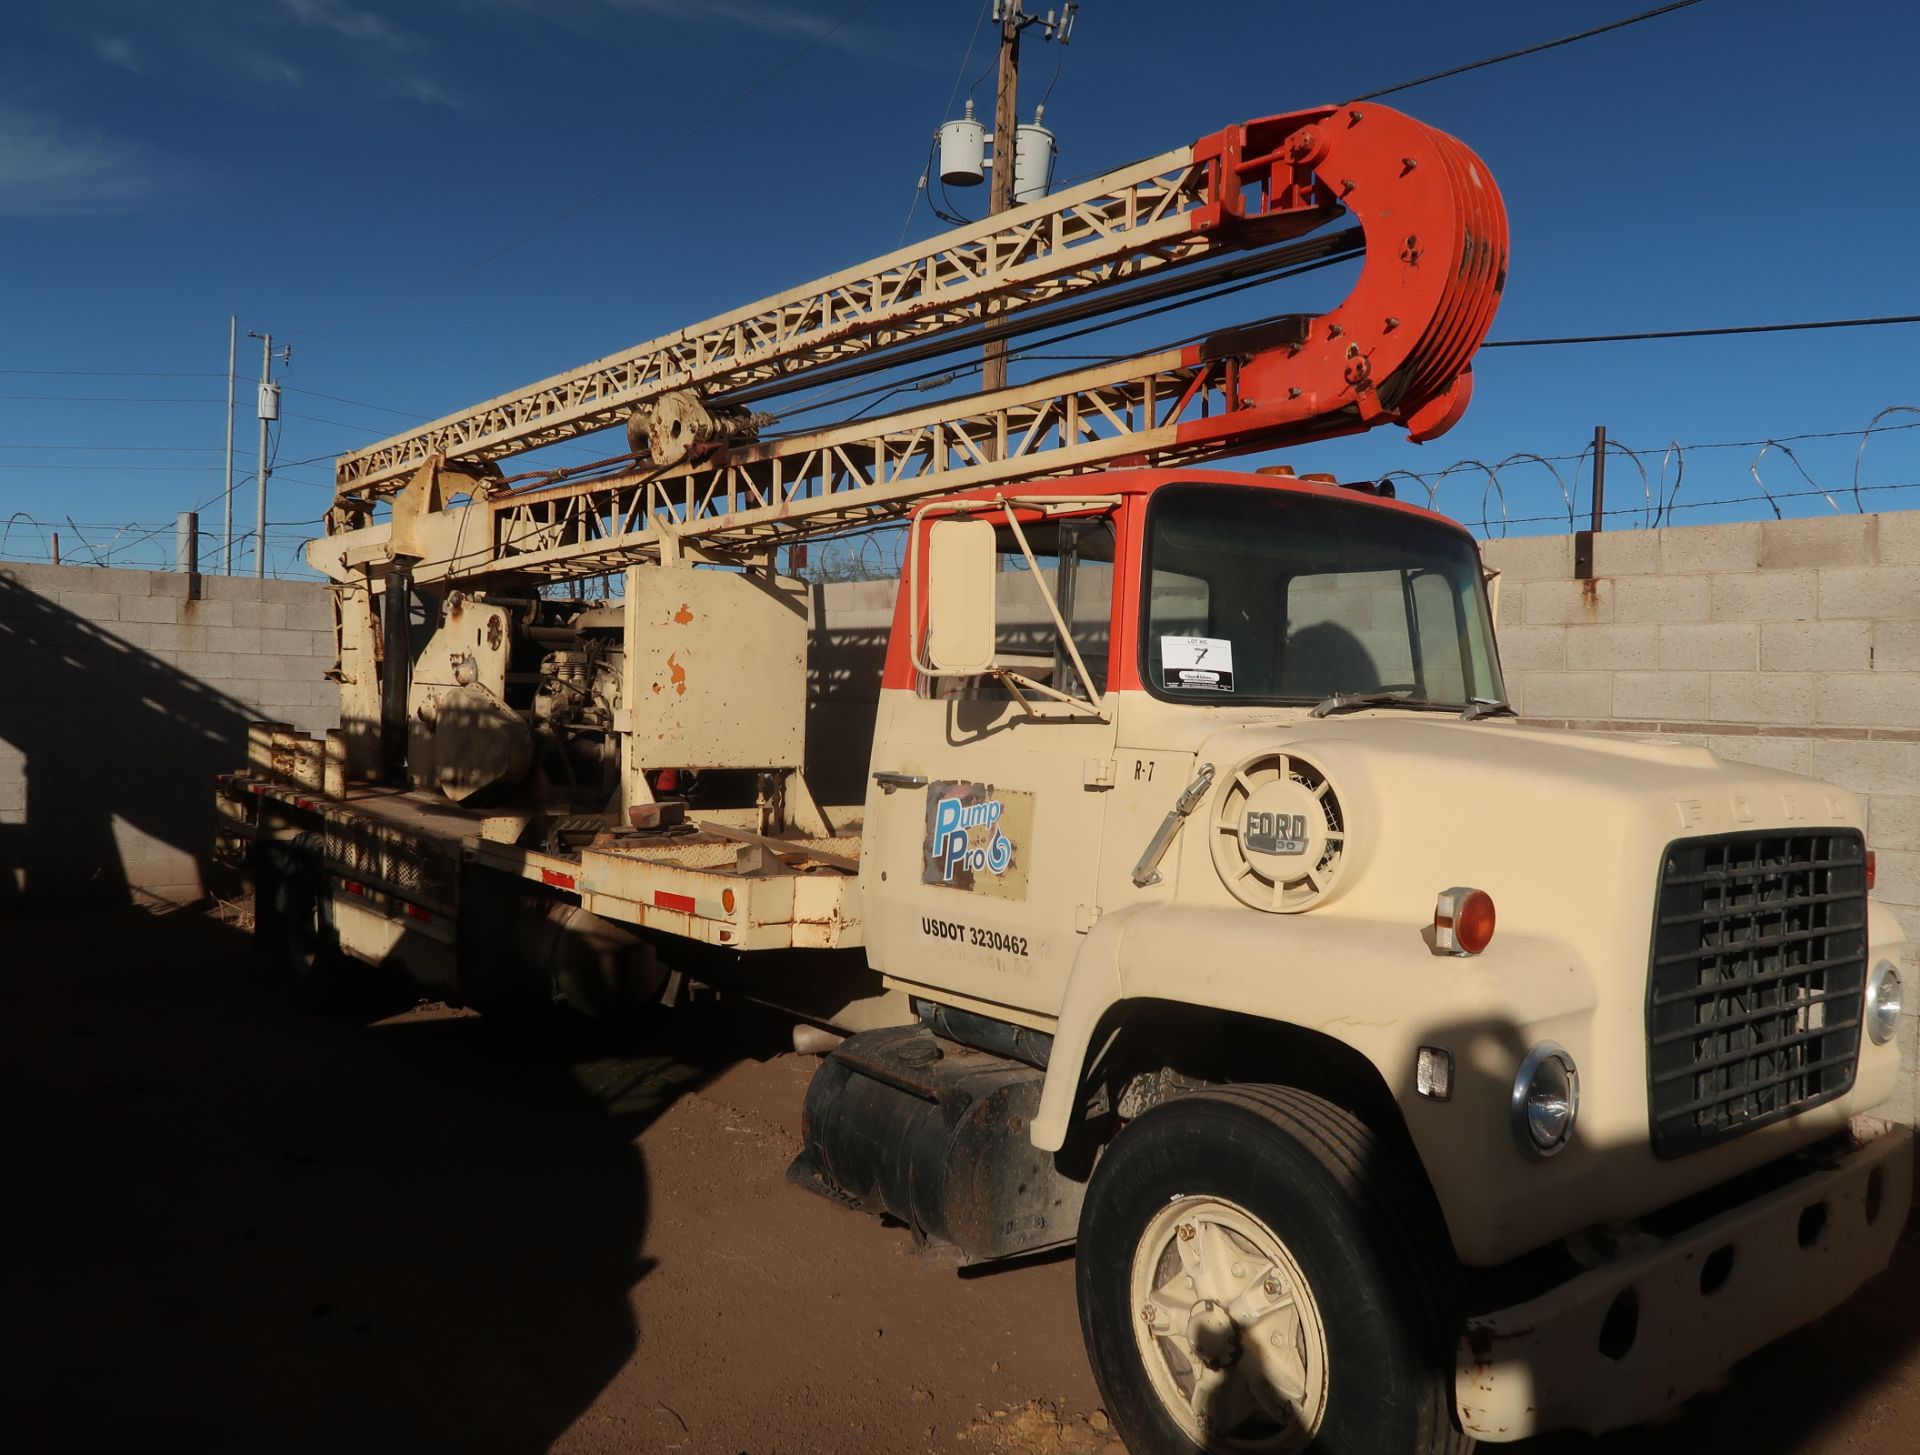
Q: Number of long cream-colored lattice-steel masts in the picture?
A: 2